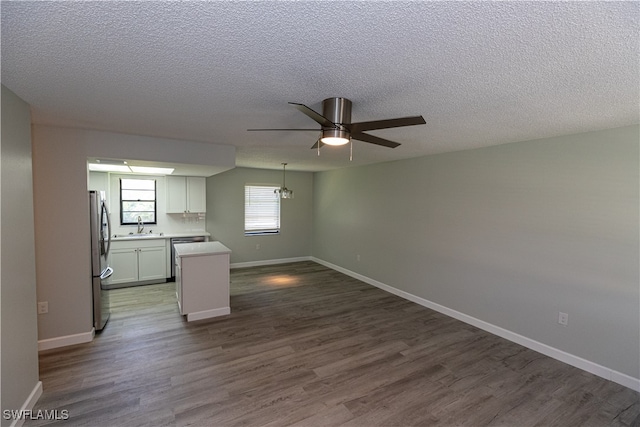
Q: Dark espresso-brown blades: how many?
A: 5